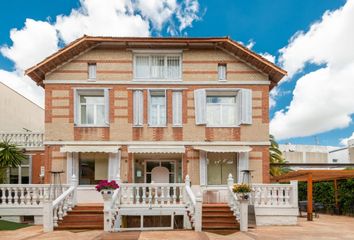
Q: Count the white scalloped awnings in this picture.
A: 3